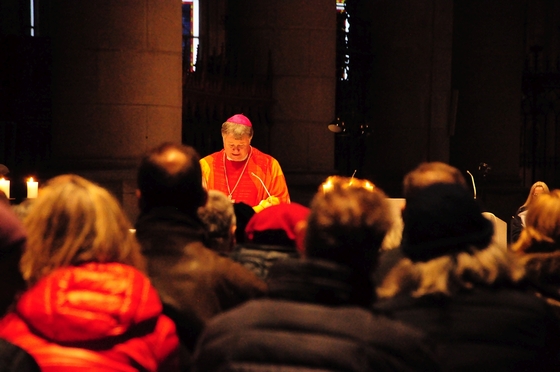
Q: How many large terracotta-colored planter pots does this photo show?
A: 0